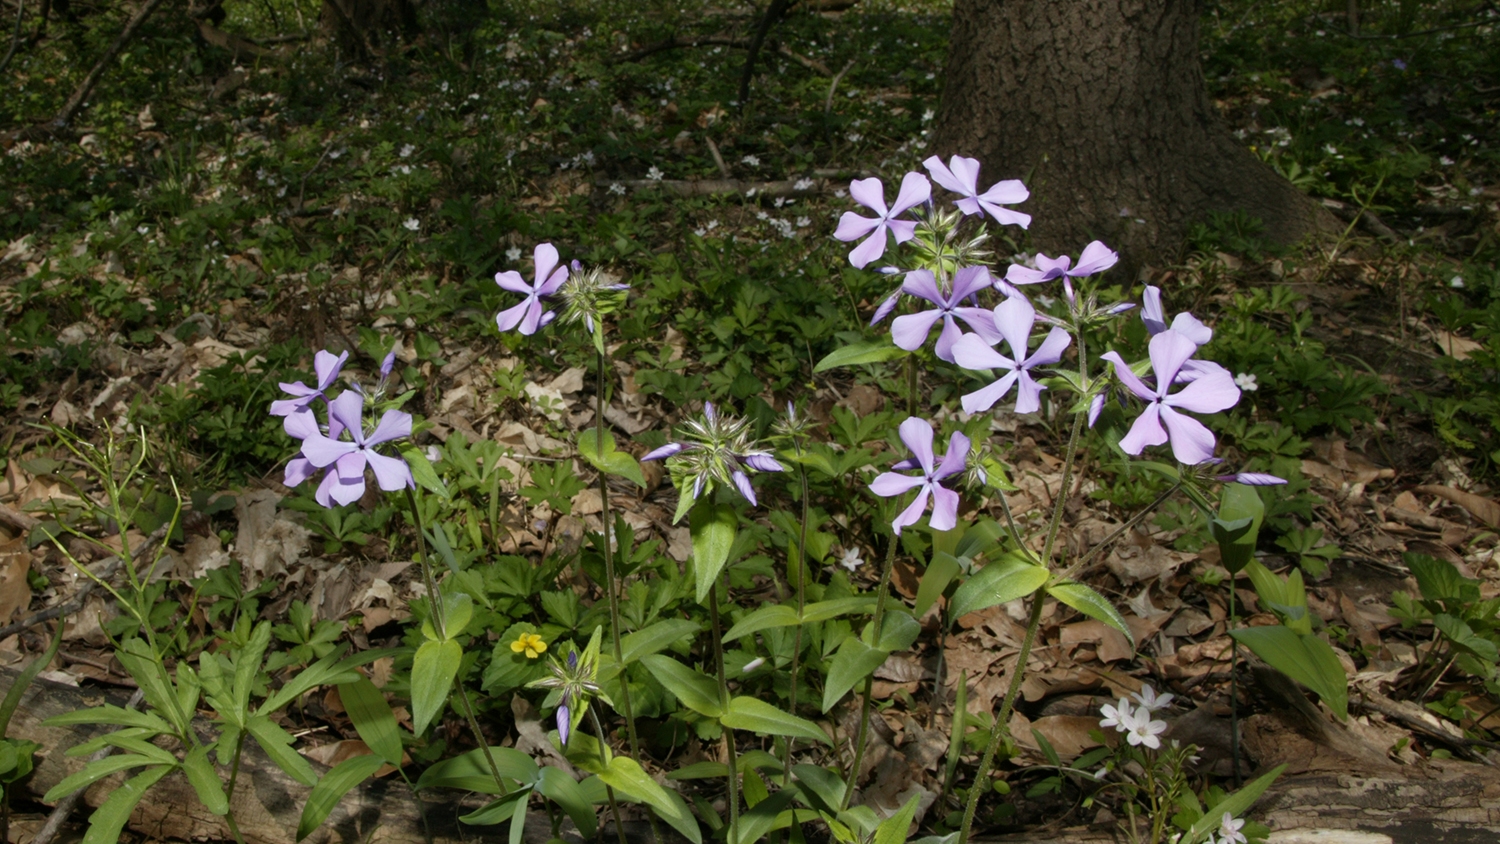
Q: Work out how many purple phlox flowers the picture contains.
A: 12